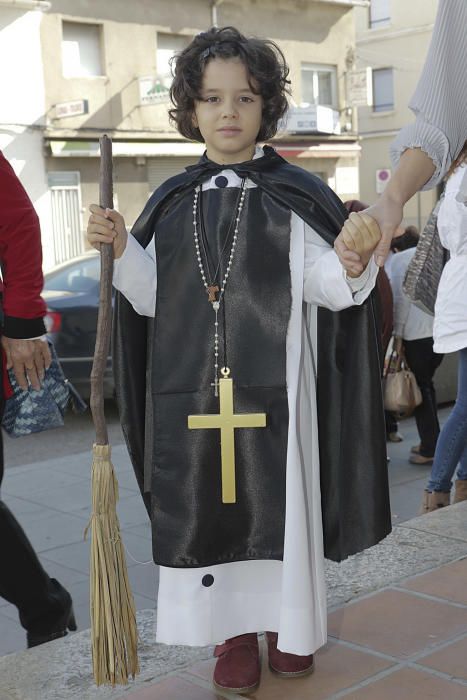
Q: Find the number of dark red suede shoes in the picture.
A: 2